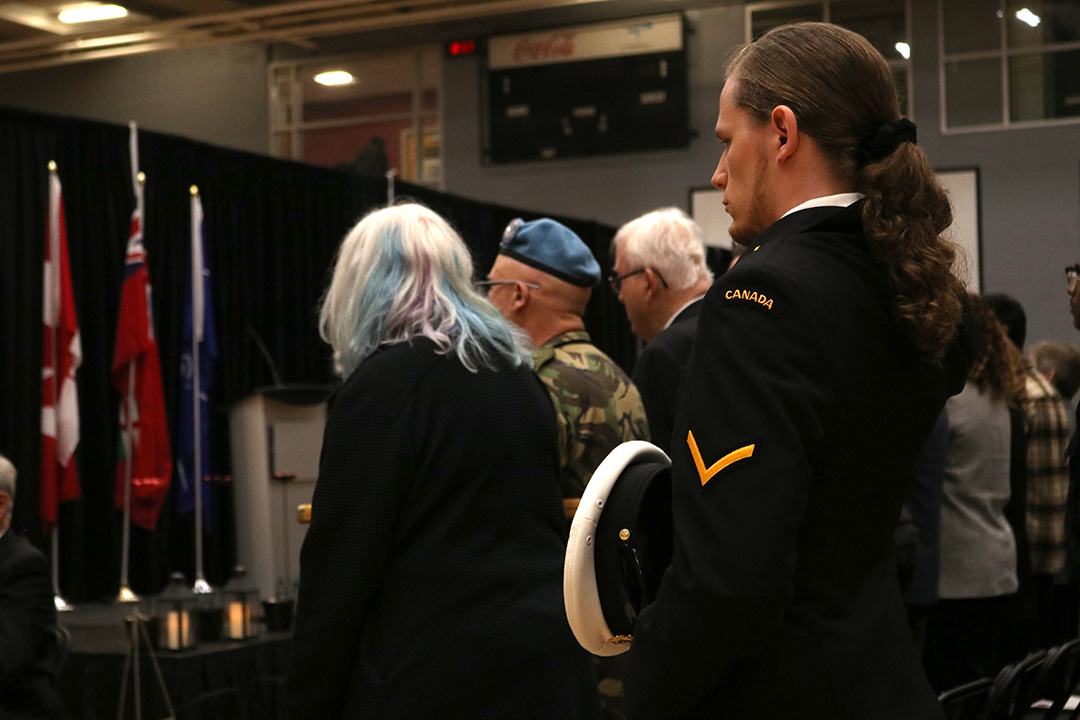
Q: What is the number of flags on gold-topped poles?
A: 3